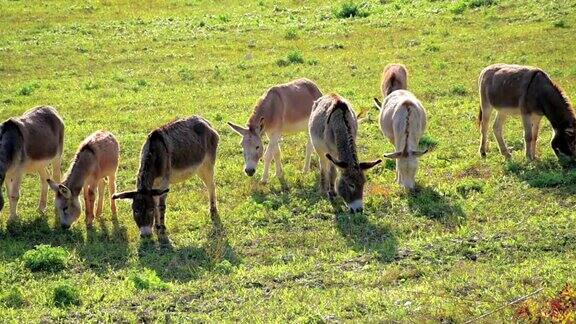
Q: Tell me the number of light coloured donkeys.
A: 4